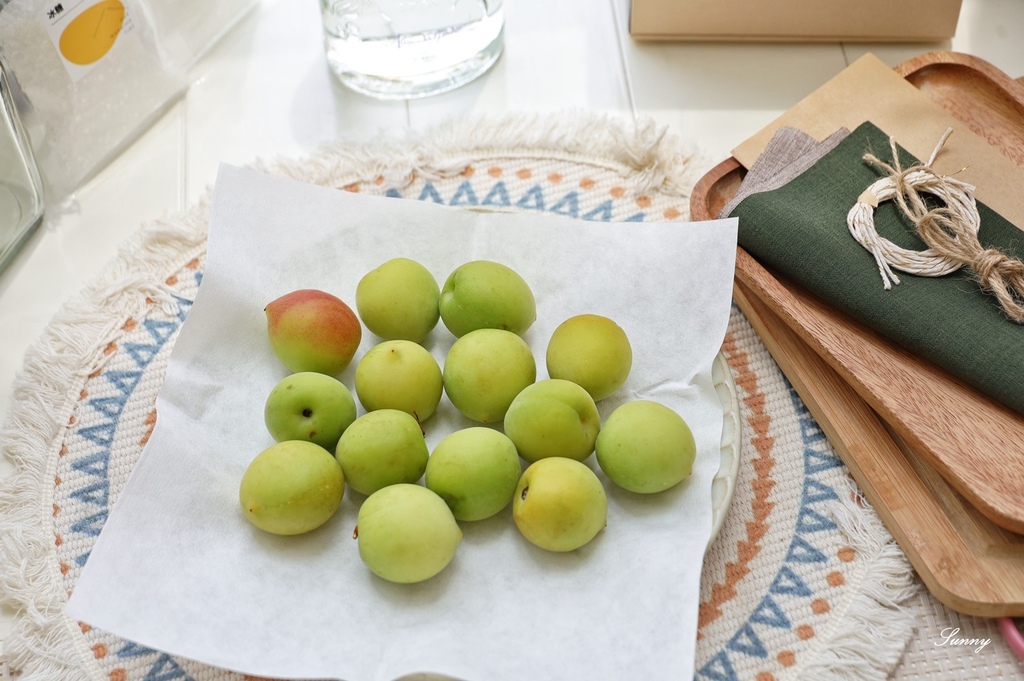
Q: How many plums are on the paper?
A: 14